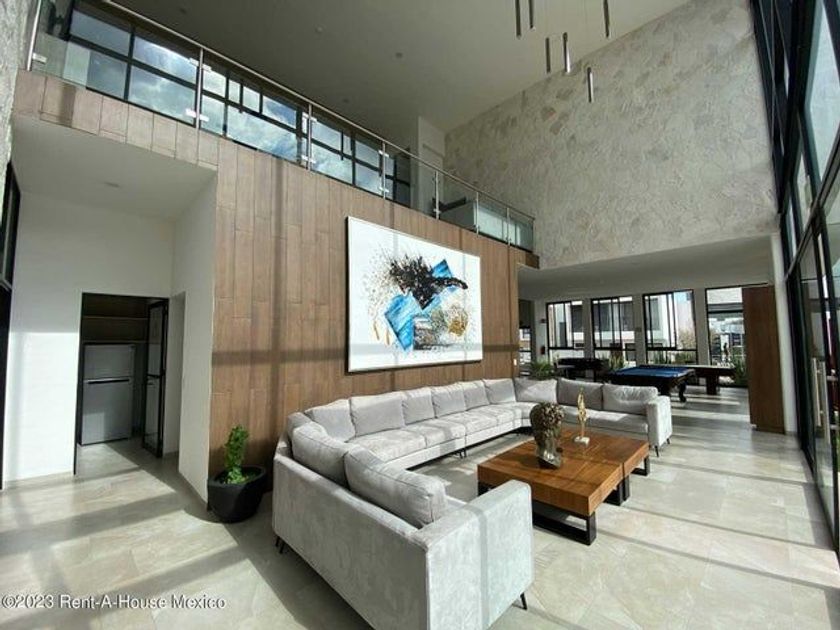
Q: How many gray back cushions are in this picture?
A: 12